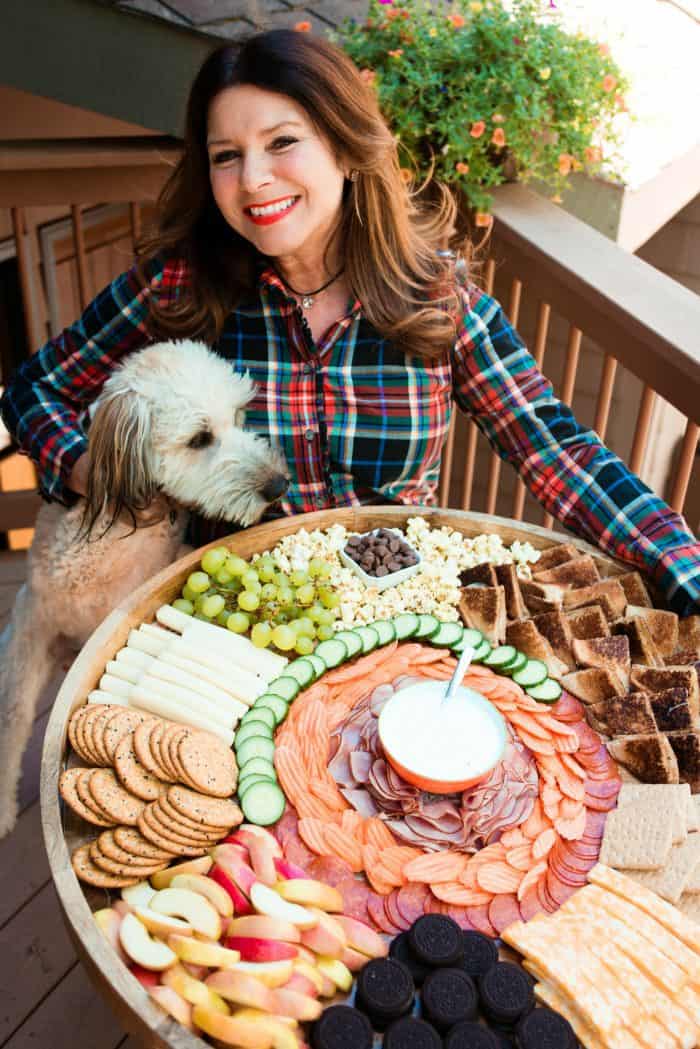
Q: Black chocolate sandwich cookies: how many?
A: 10